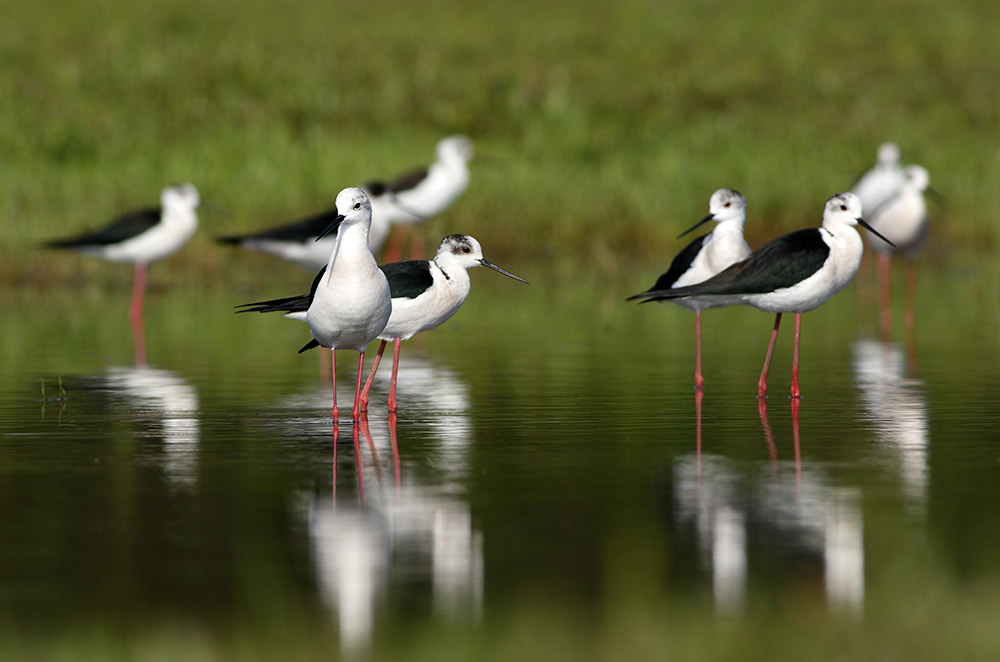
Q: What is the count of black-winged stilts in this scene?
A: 9